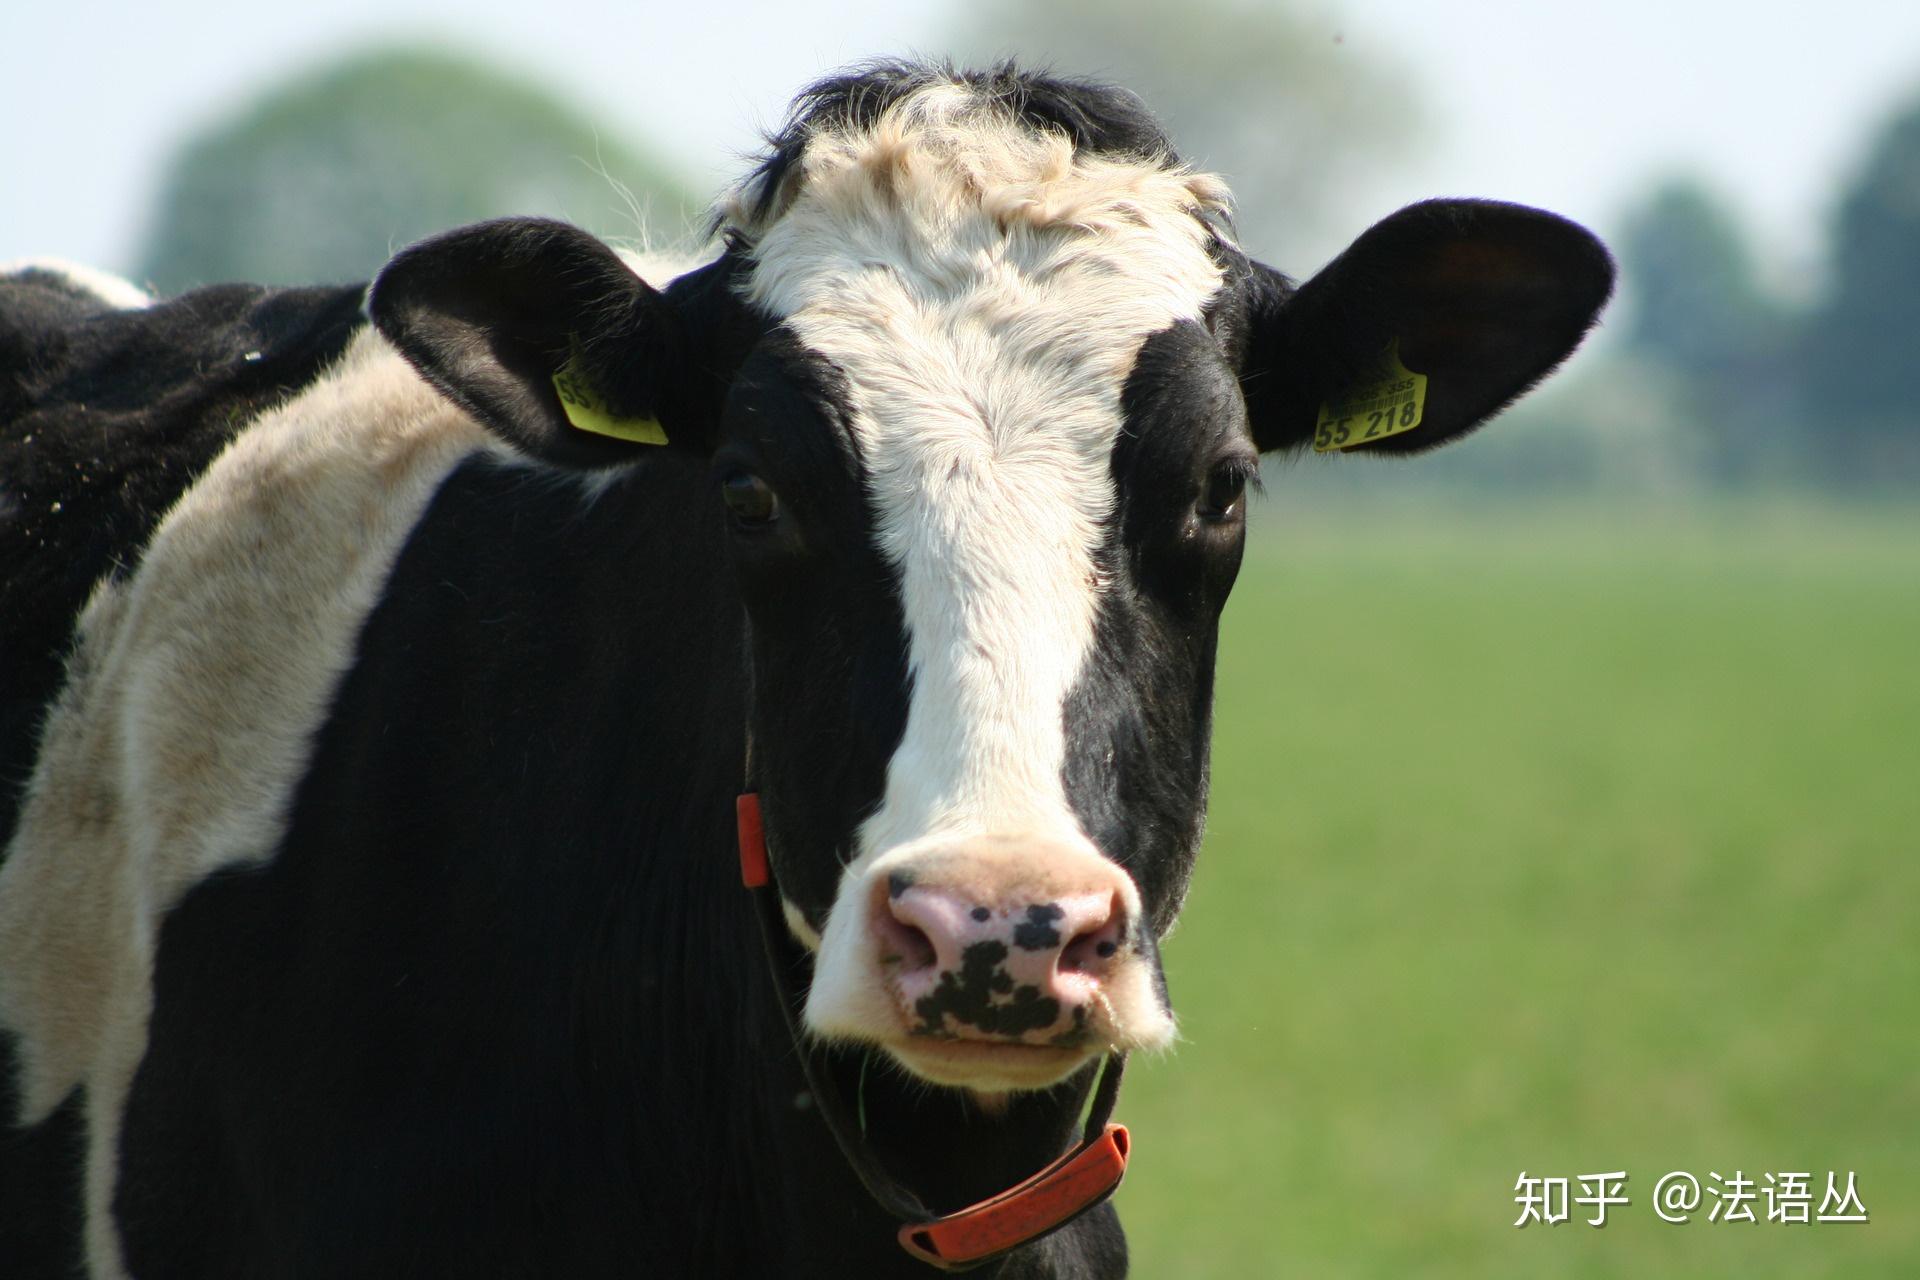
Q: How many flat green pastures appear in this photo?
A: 1